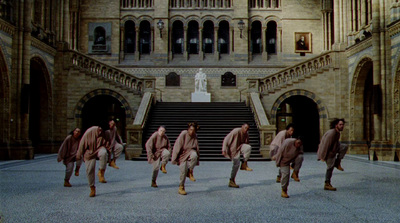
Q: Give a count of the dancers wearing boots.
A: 9